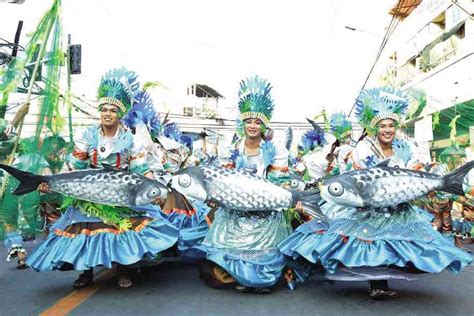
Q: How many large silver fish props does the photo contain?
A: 3